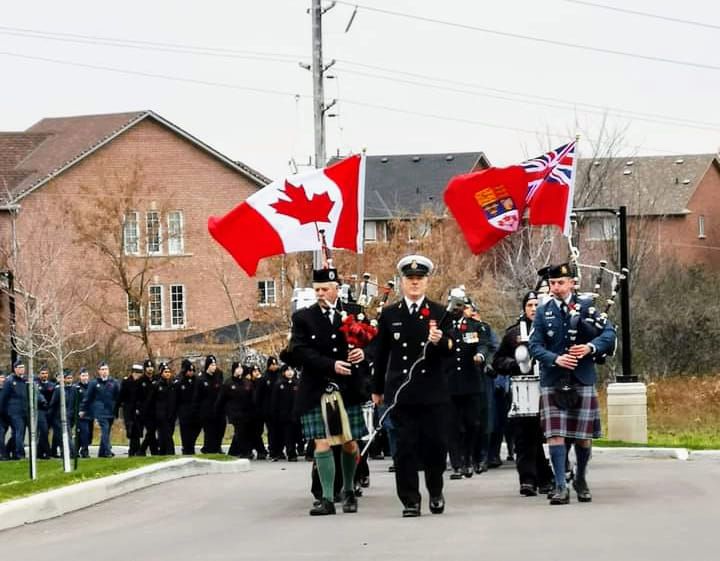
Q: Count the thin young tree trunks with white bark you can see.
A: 2